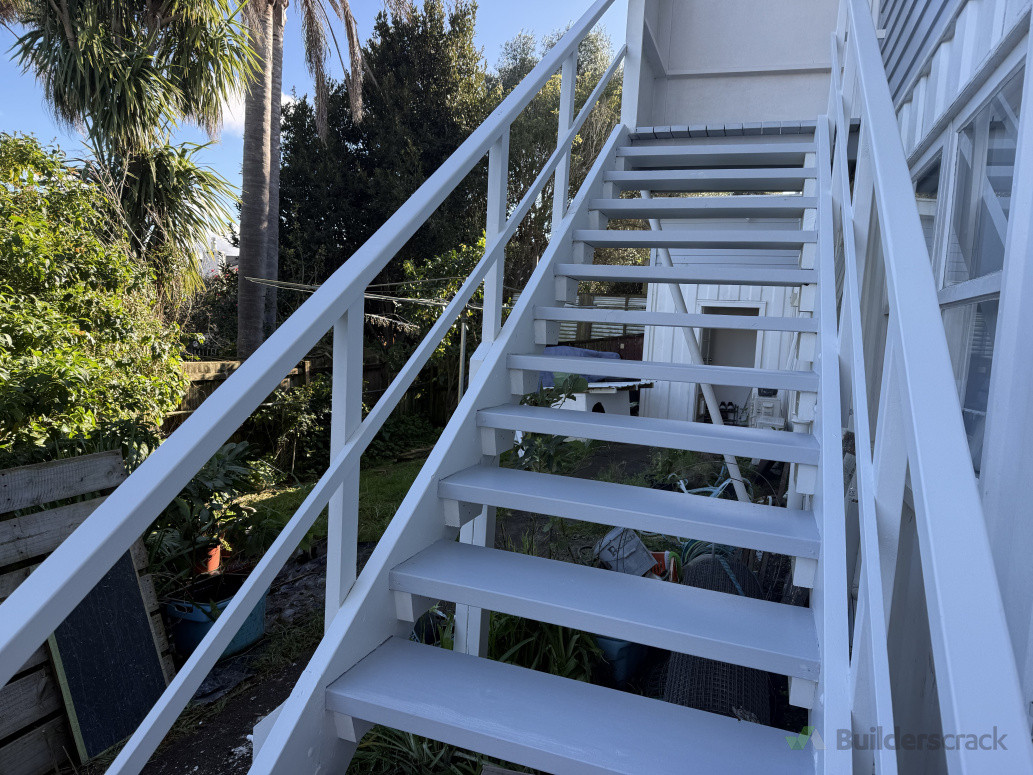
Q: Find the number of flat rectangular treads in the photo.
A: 11